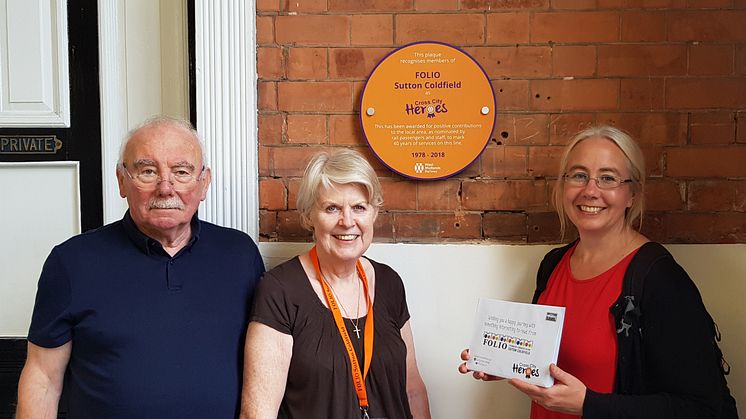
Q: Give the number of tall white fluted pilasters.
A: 1